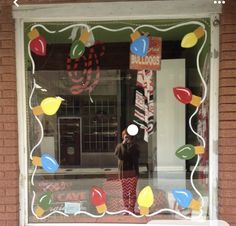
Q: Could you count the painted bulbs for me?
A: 12